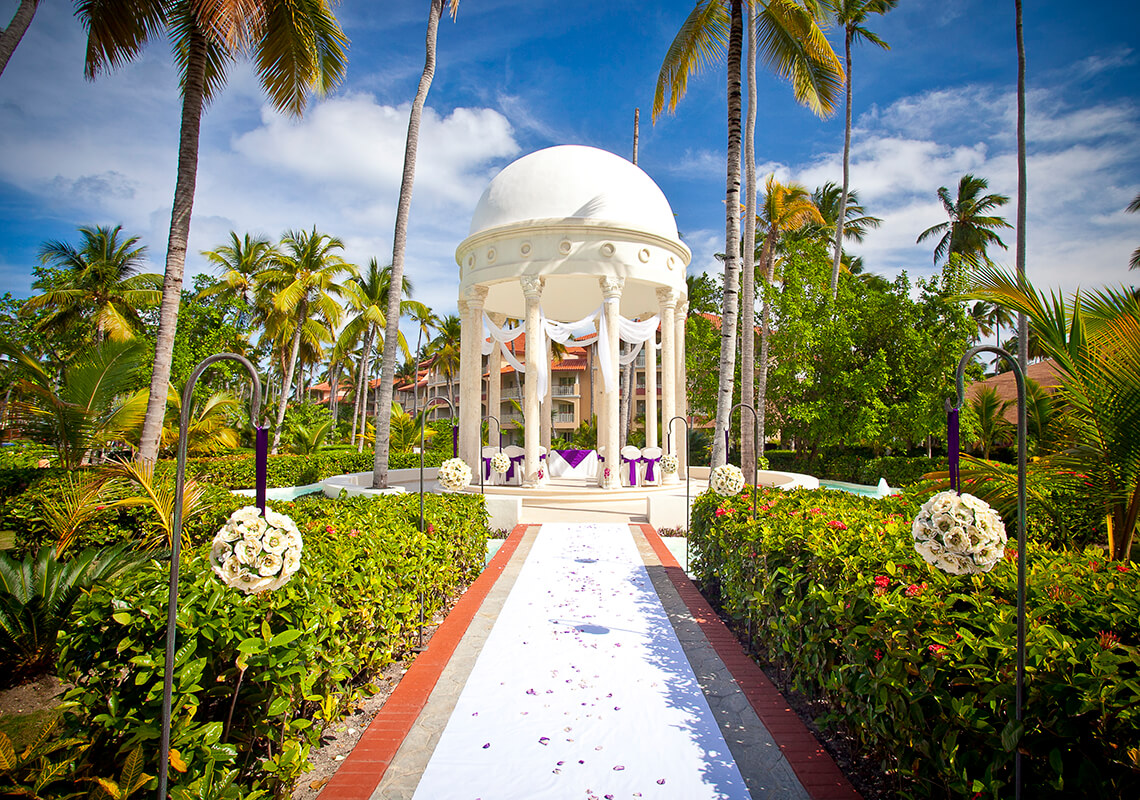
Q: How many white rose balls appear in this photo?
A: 6